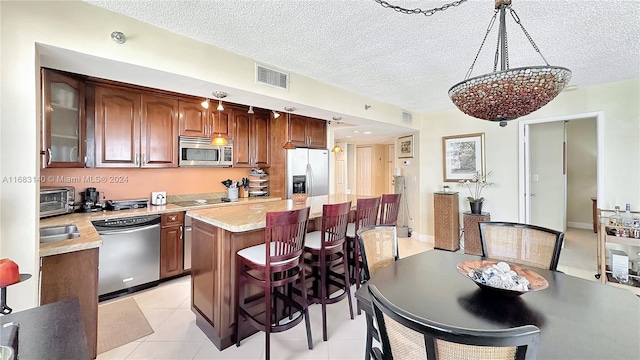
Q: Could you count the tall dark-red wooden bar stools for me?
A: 4